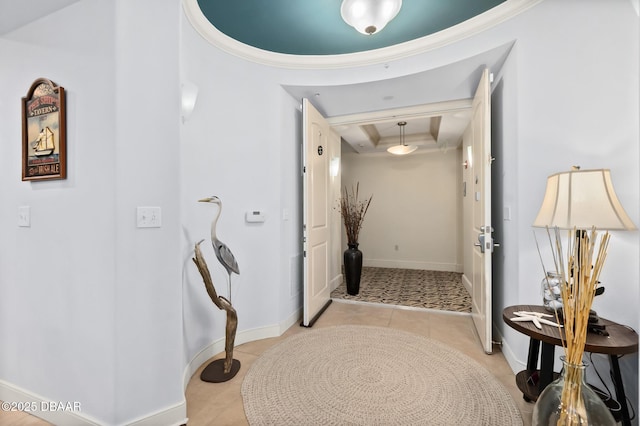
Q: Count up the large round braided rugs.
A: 1